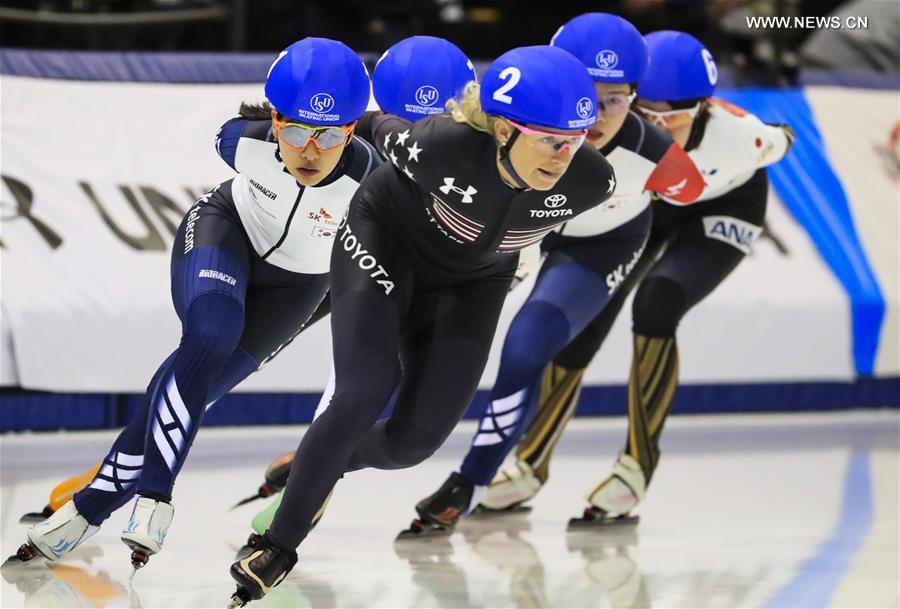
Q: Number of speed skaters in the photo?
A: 5